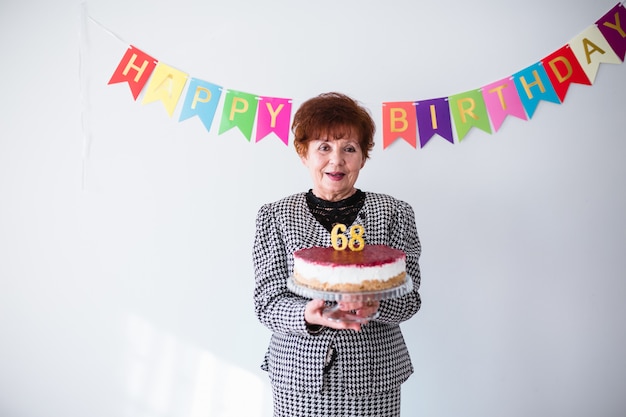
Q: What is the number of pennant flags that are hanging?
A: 13